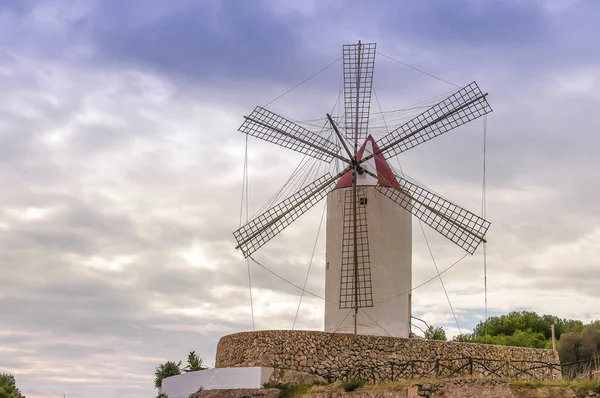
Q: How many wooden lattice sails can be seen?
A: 6